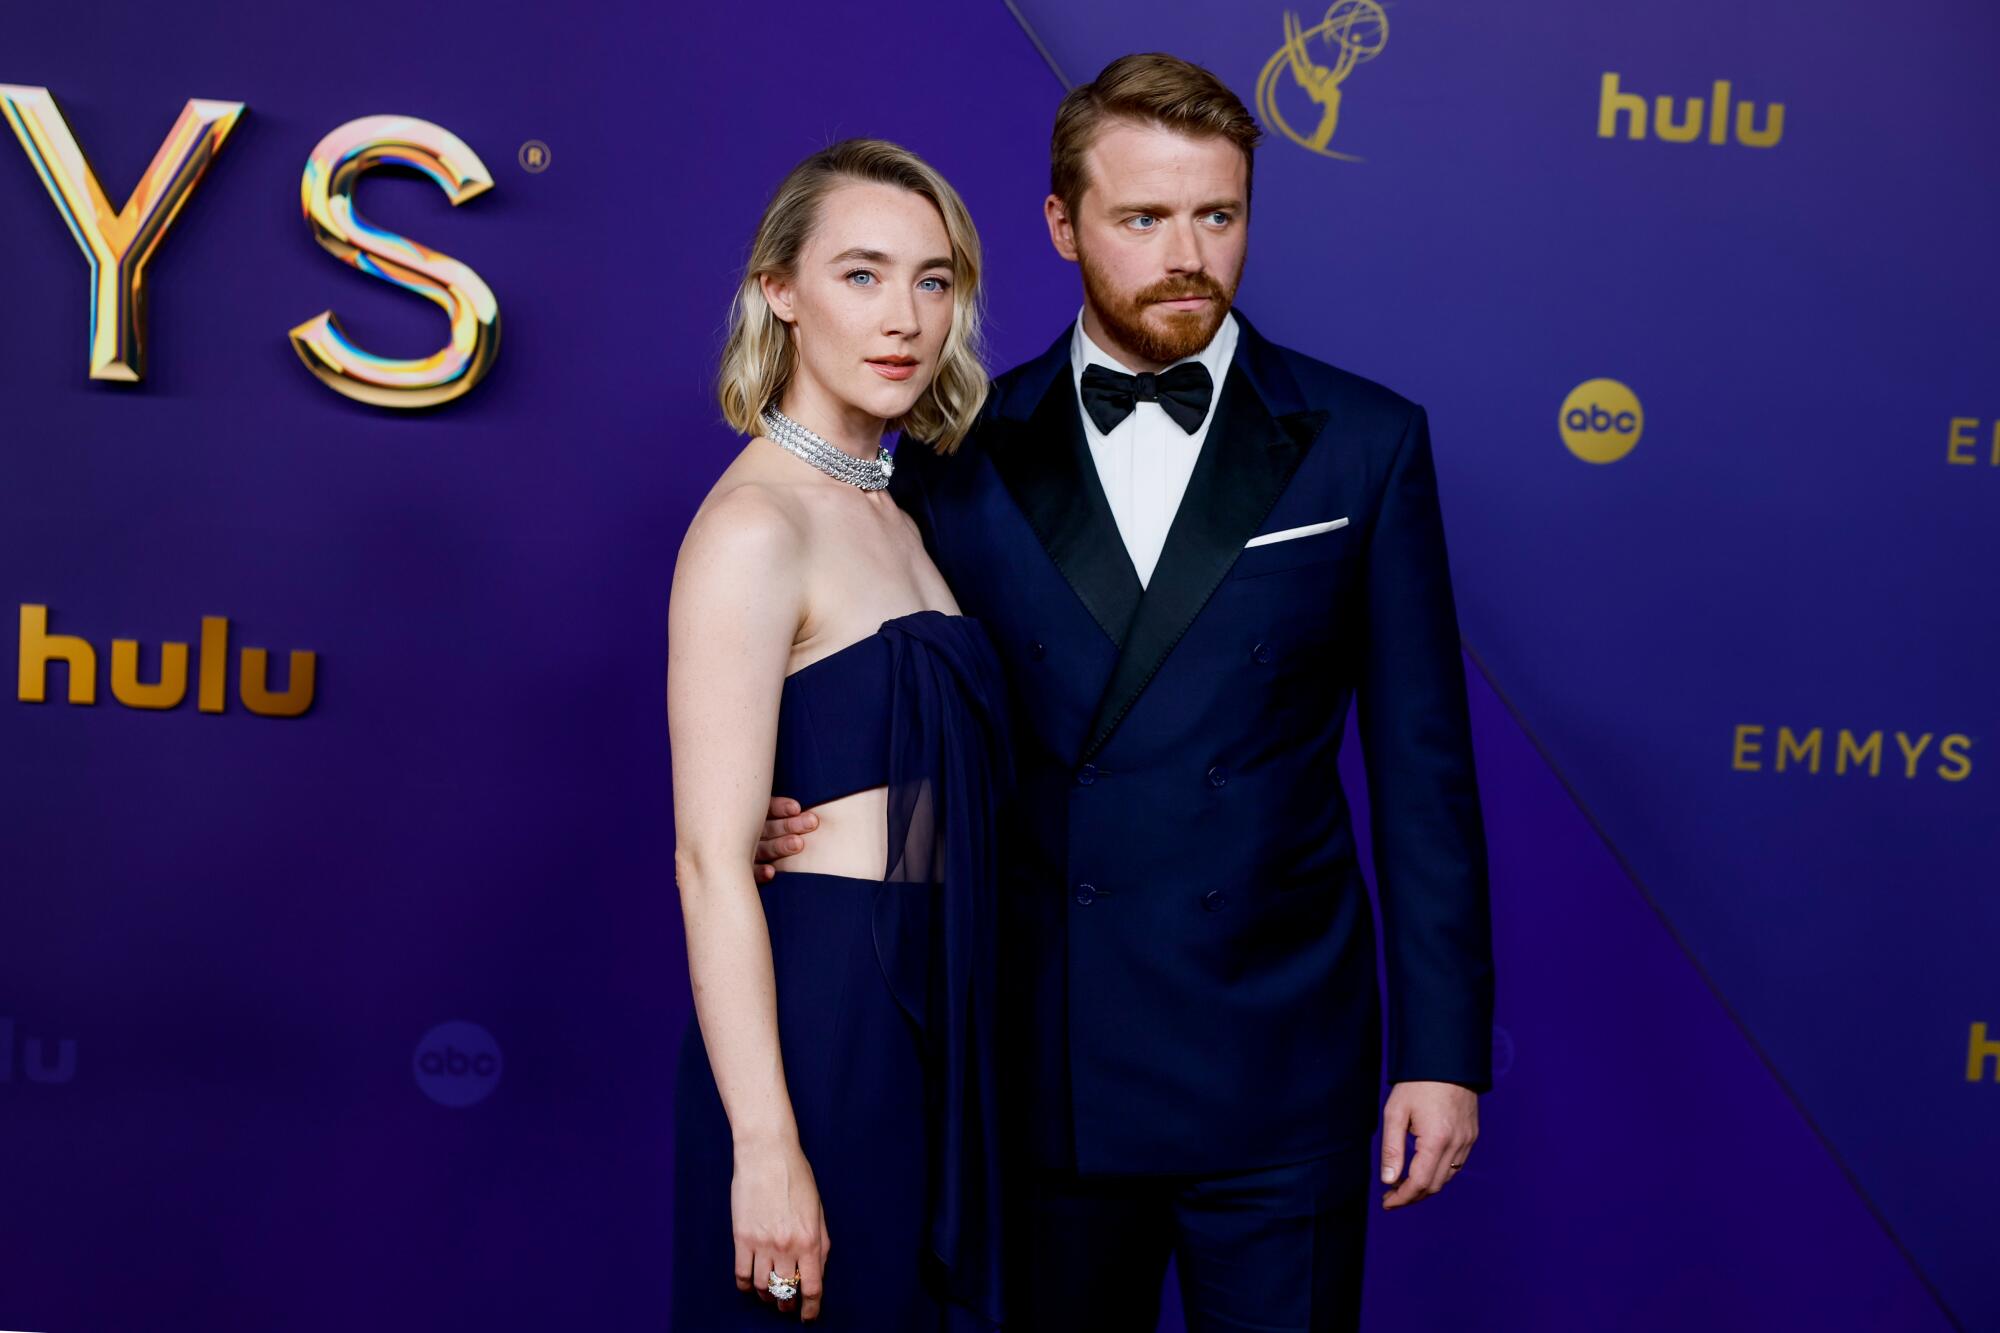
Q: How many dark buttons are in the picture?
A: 6